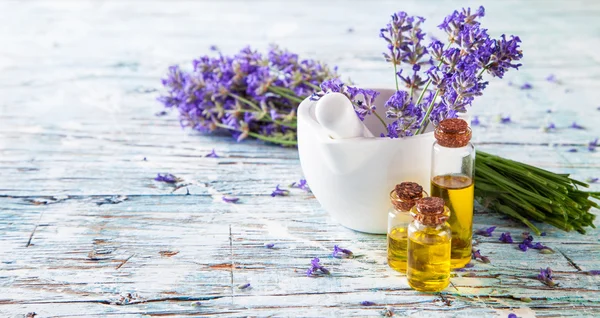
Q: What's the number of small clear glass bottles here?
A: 3